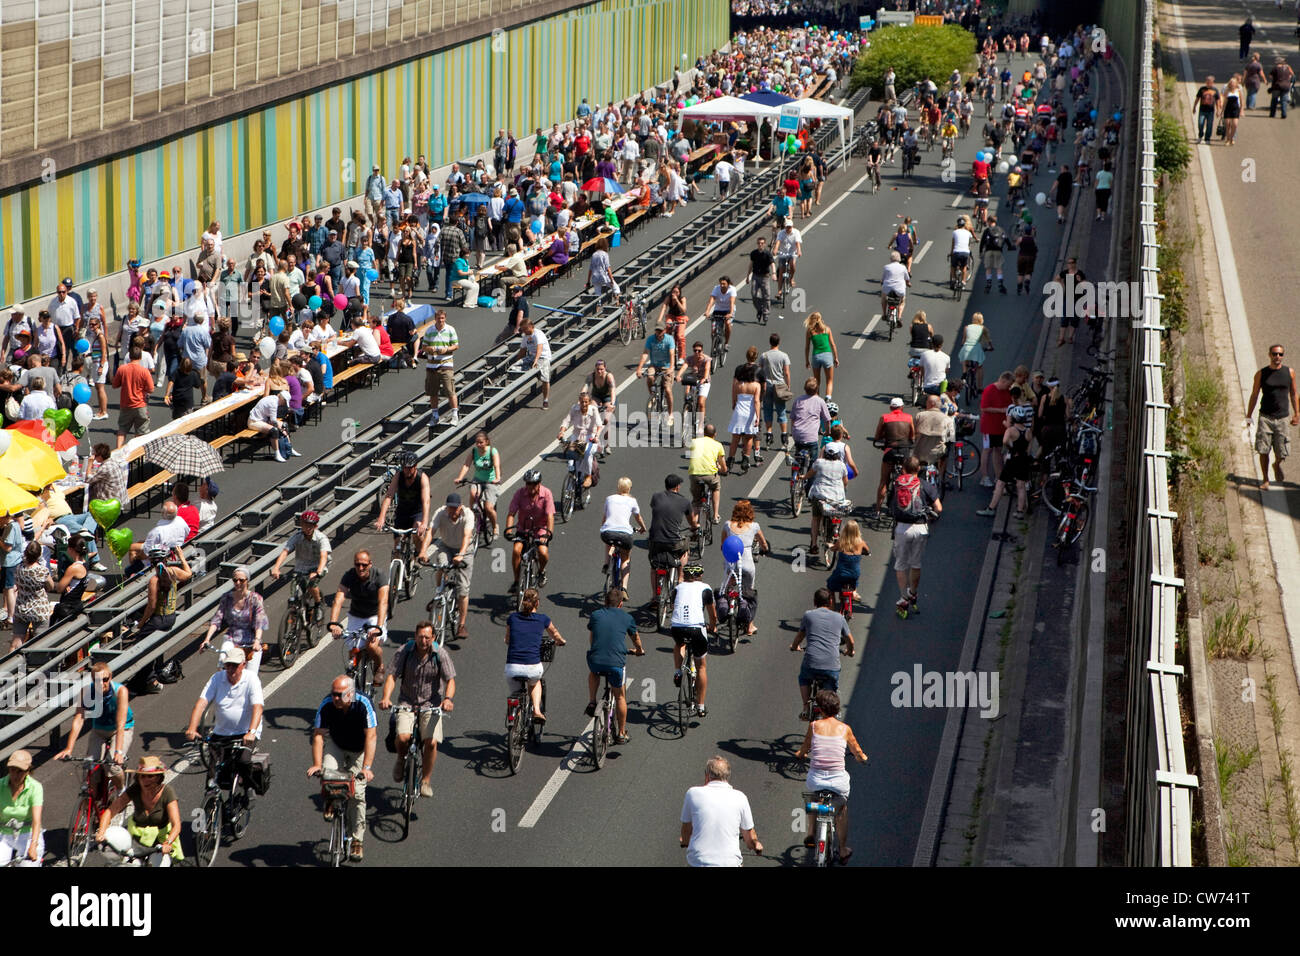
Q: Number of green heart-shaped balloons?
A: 3